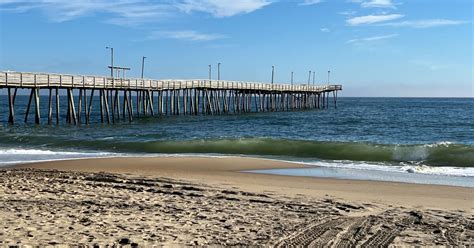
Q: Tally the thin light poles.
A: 9